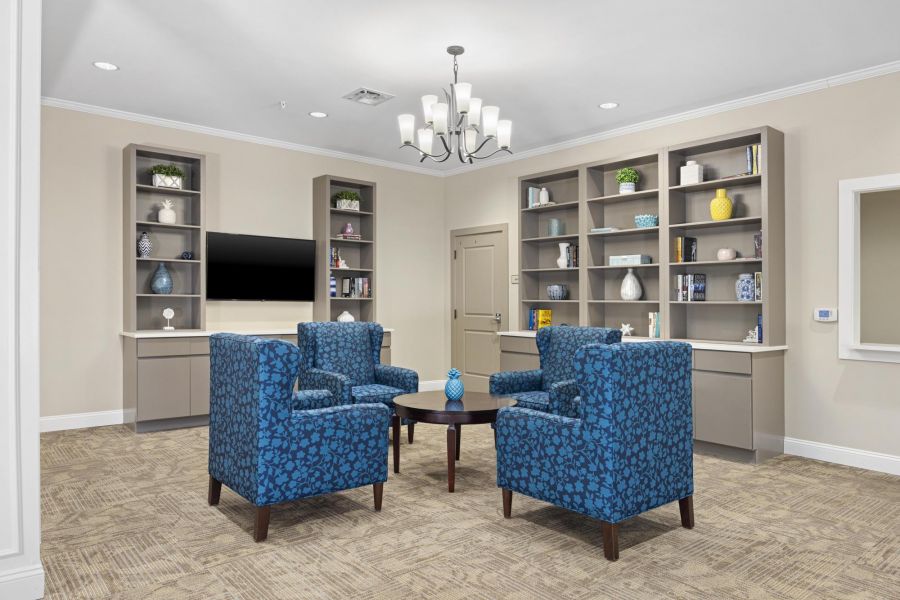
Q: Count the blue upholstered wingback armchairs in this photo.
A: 4